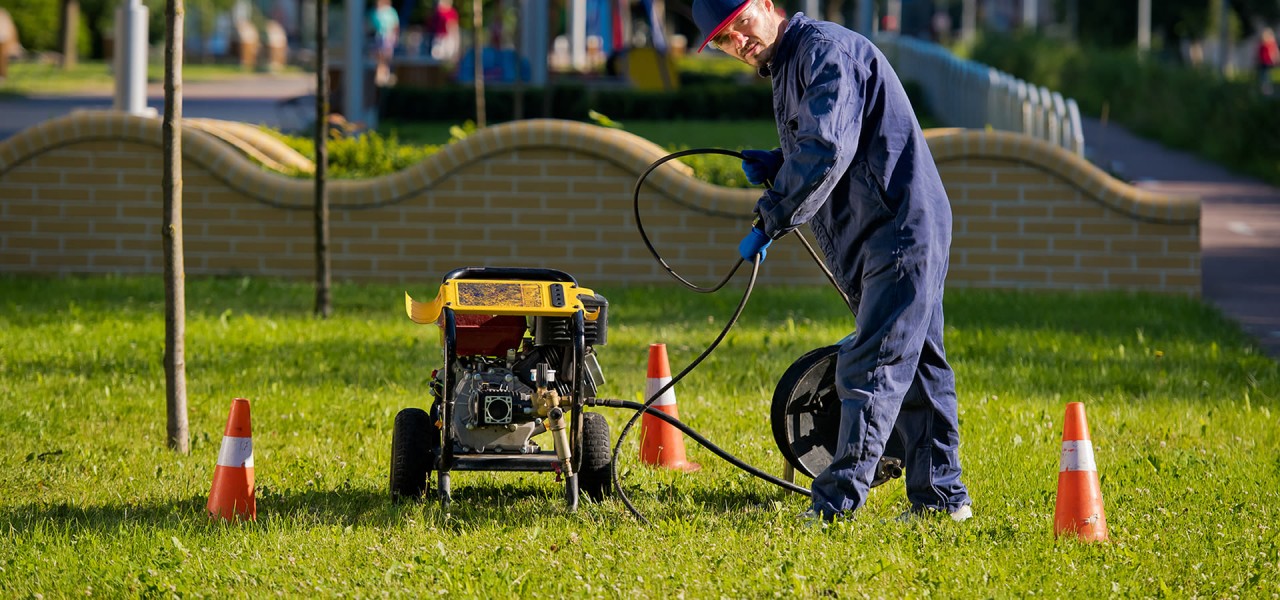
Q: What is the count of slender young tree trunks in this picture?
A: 3